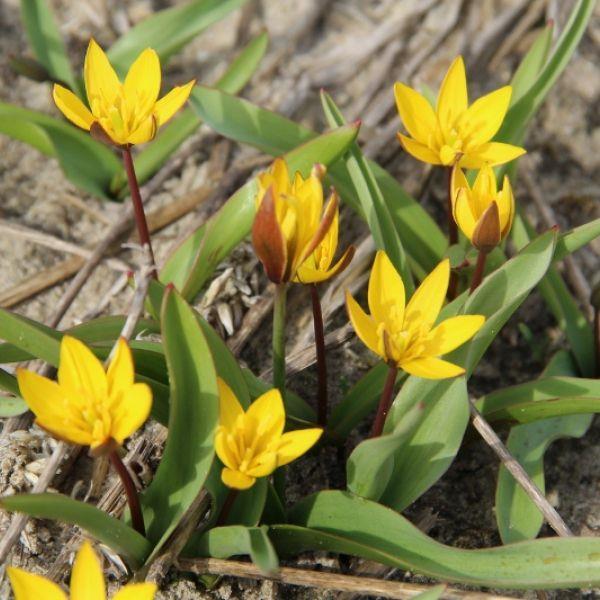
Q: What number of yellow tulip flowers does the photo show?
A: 9